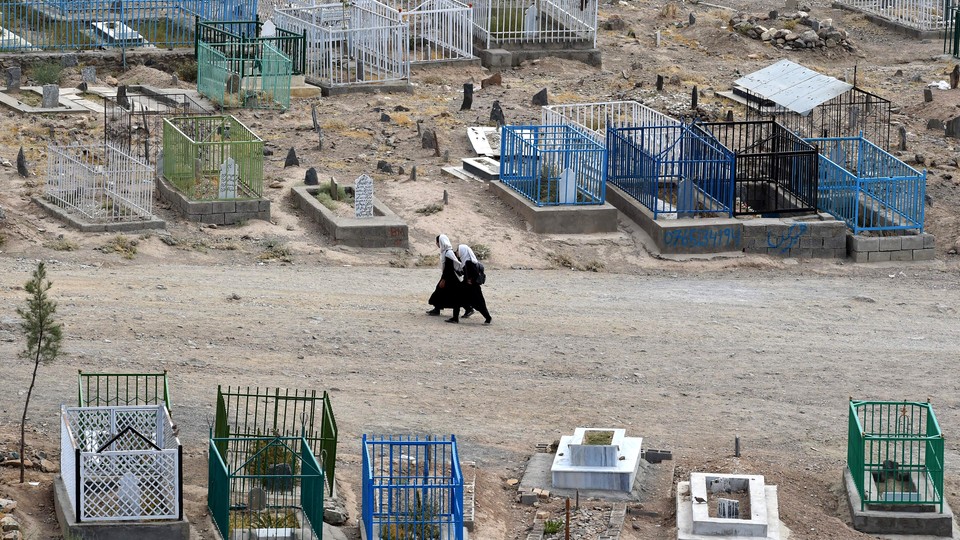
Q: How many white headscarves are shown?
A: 2